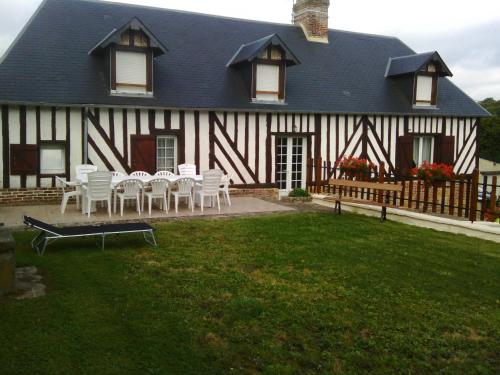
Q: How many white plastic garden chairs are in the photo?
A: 12